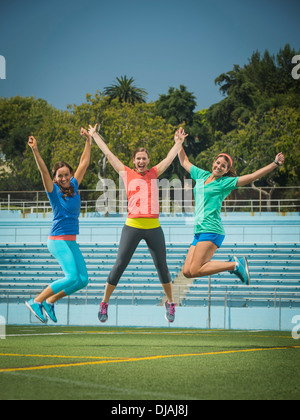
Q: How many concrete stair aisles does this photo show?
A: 1